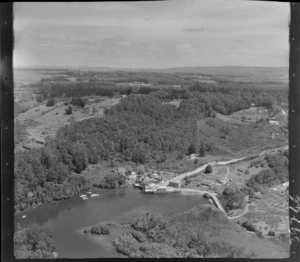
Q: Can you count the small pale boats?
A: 5